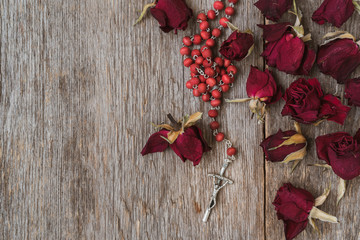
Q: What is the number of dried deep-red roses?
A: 13